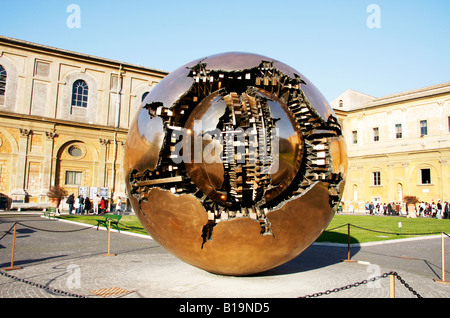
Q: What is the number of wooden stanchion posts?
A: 5